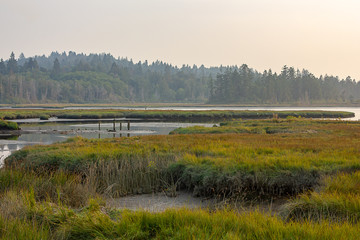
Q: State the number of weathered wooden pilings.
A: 4